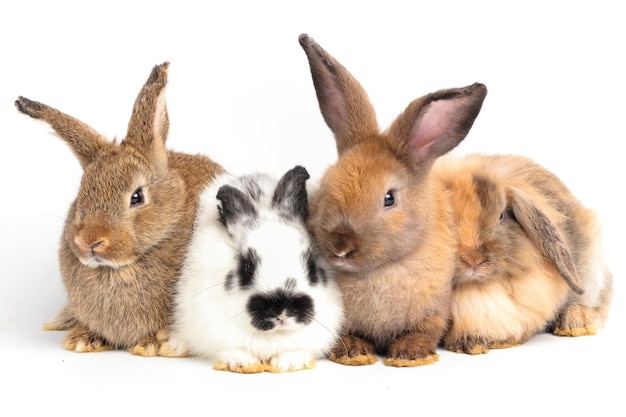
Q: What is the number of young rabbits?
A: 4